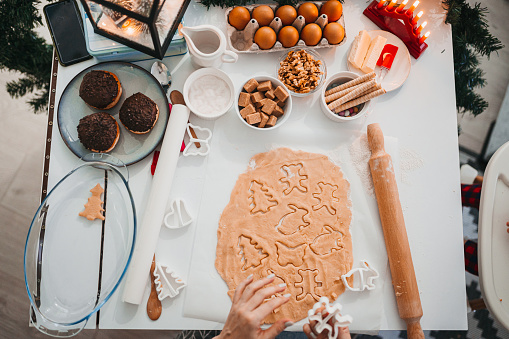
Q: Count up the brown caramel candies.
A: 14